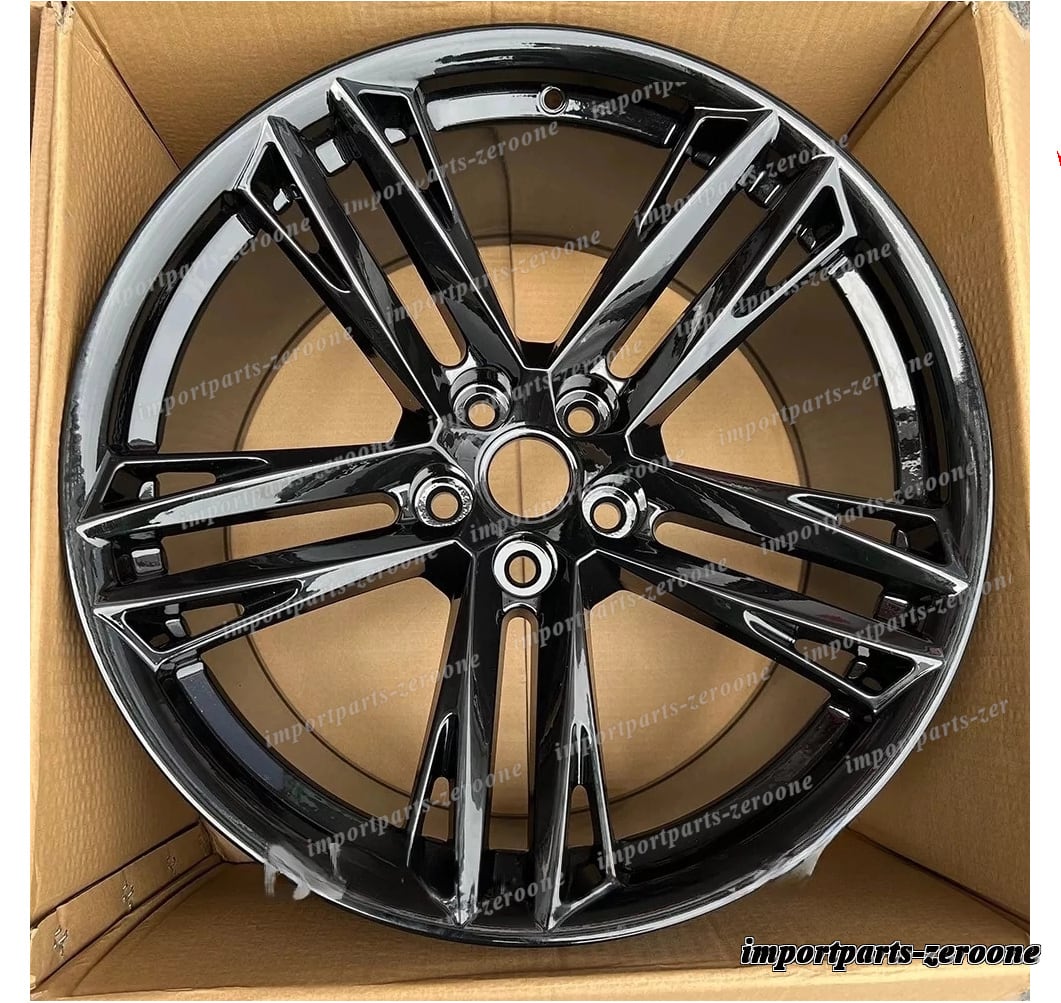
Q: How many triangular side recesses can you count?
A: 10